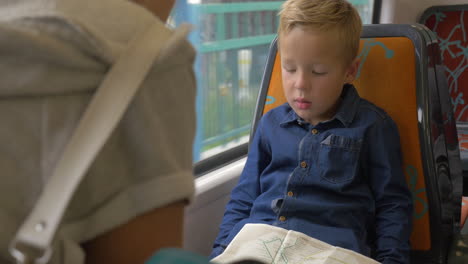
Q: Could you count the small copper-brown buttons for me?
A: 4